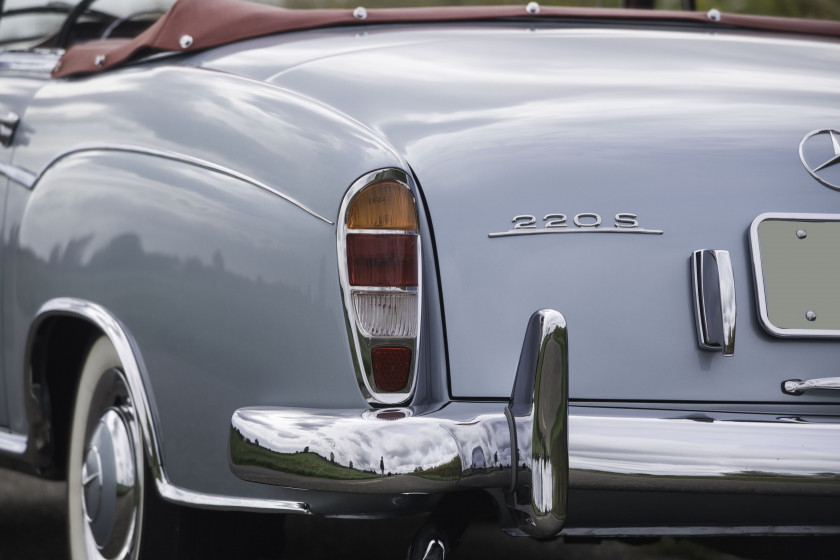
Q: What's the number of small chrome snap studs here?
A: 5